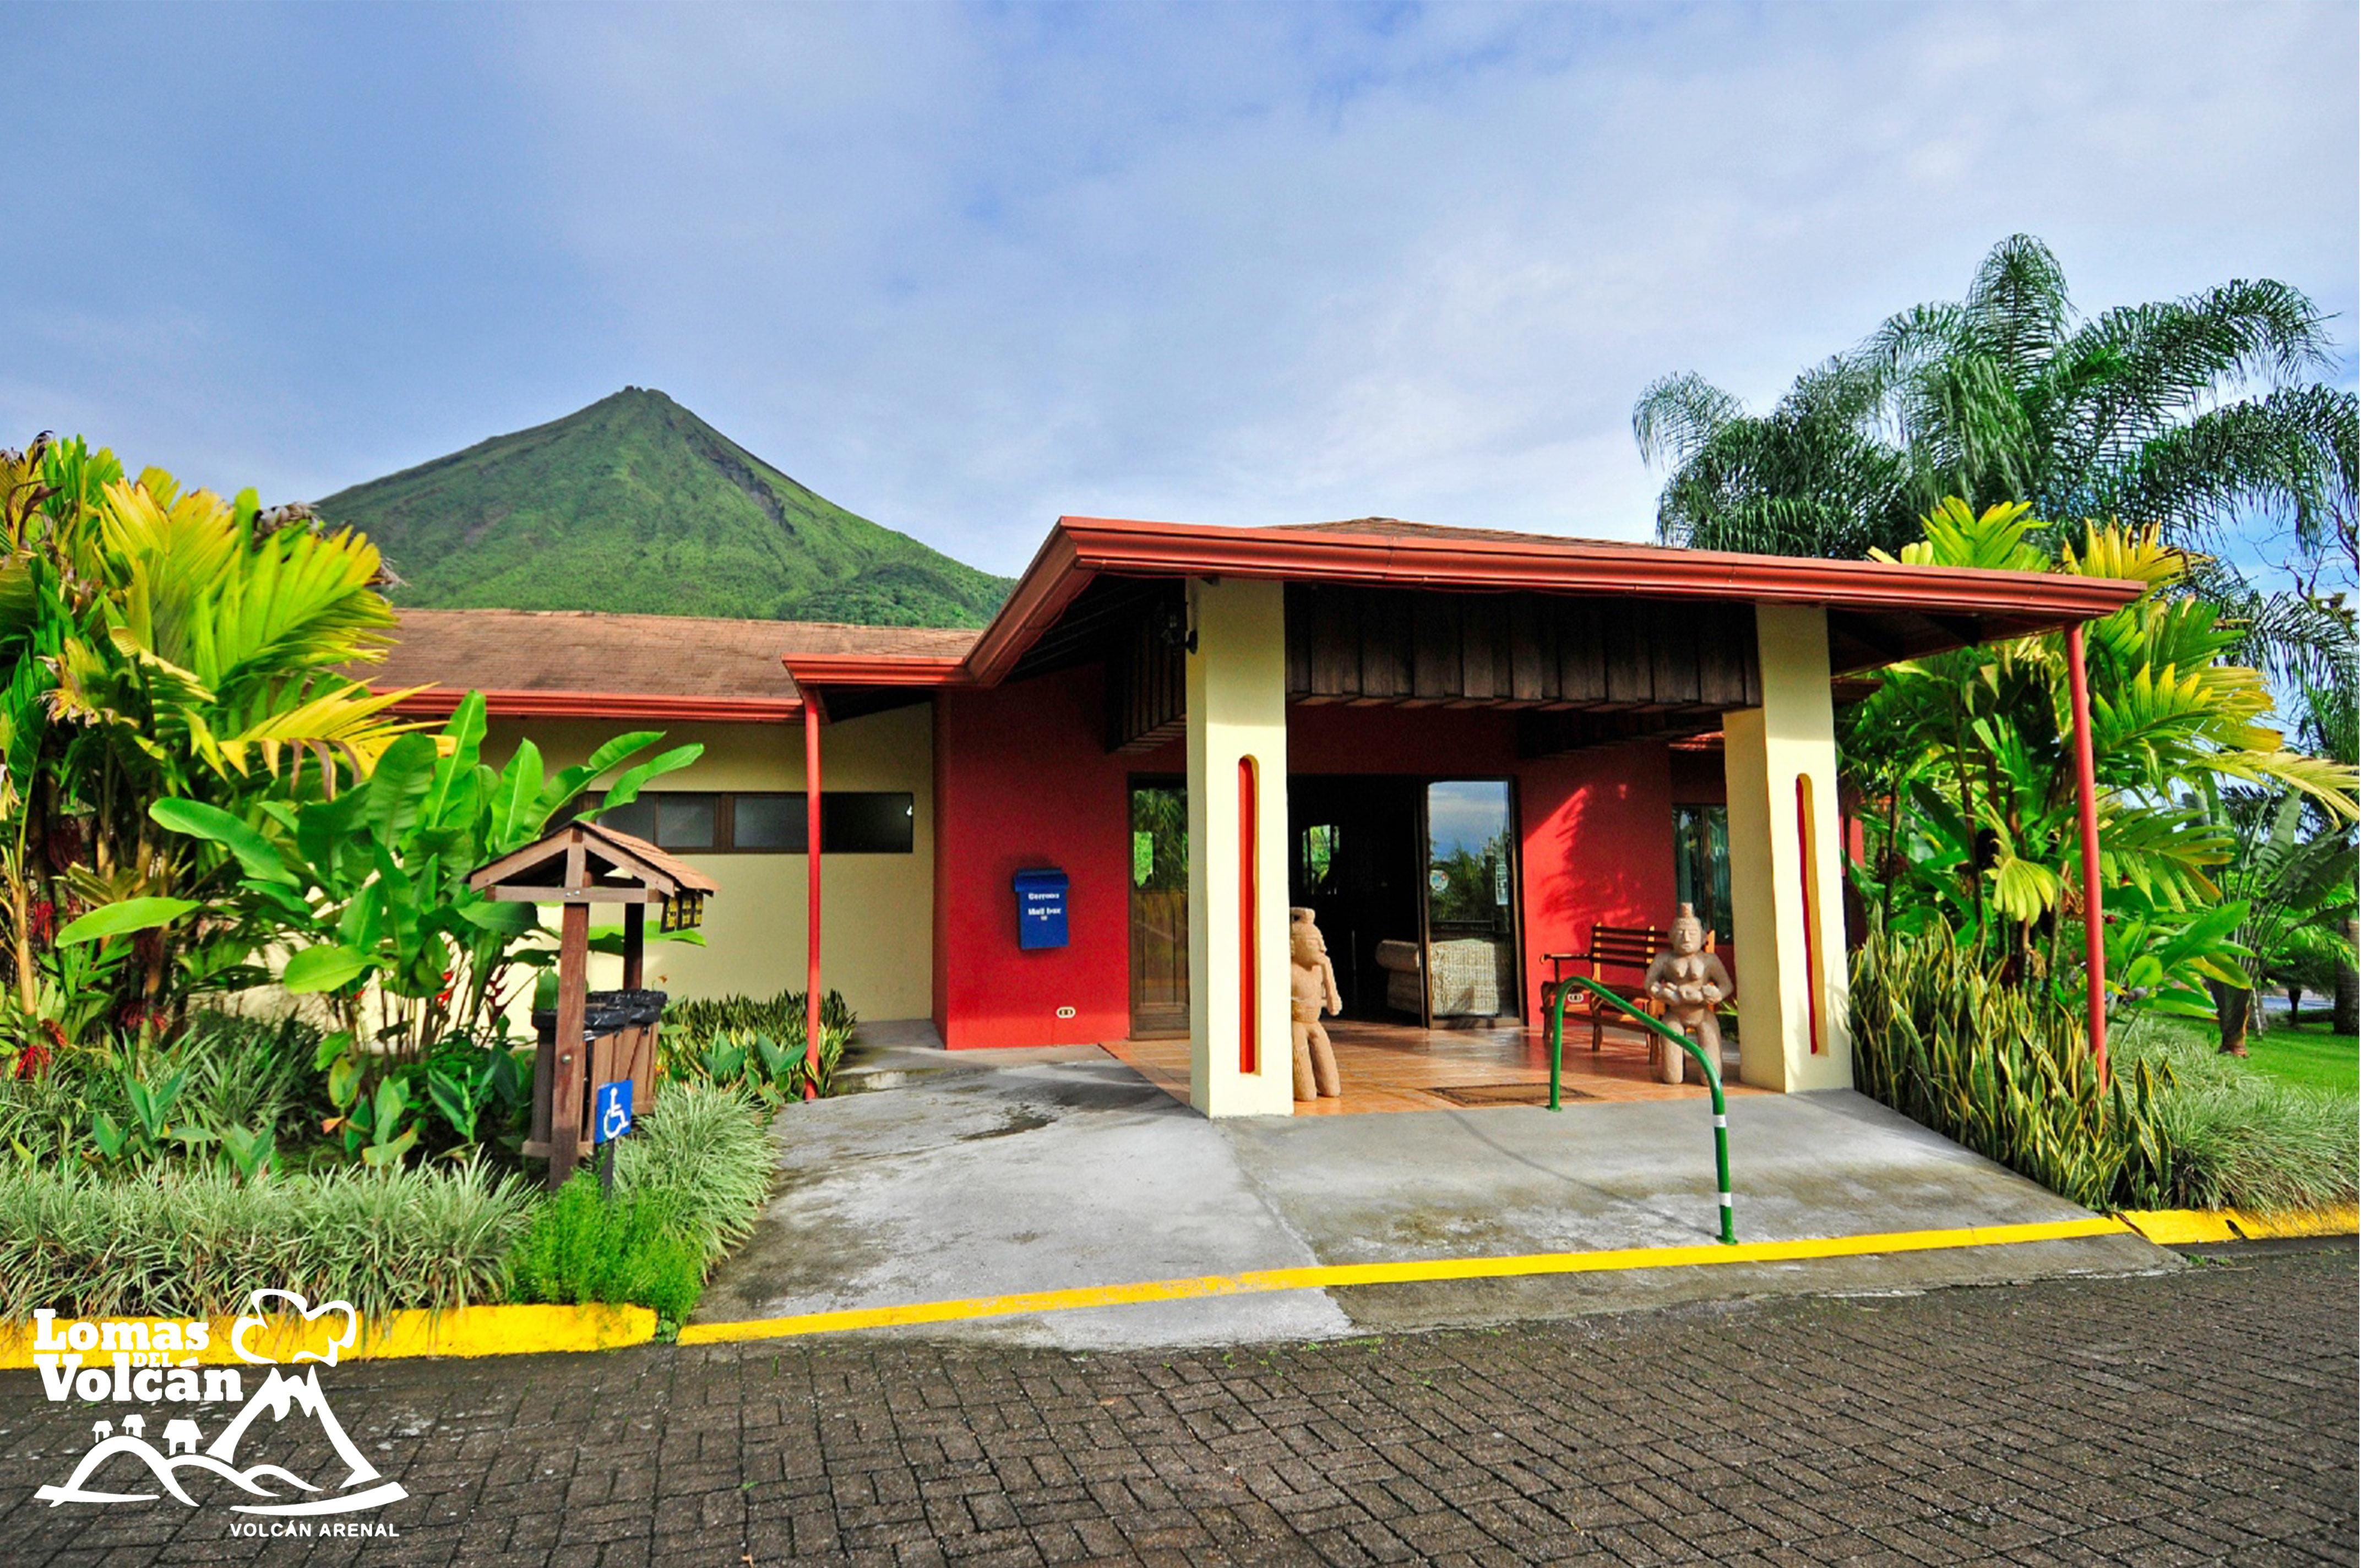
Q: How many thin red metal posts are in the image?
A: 2